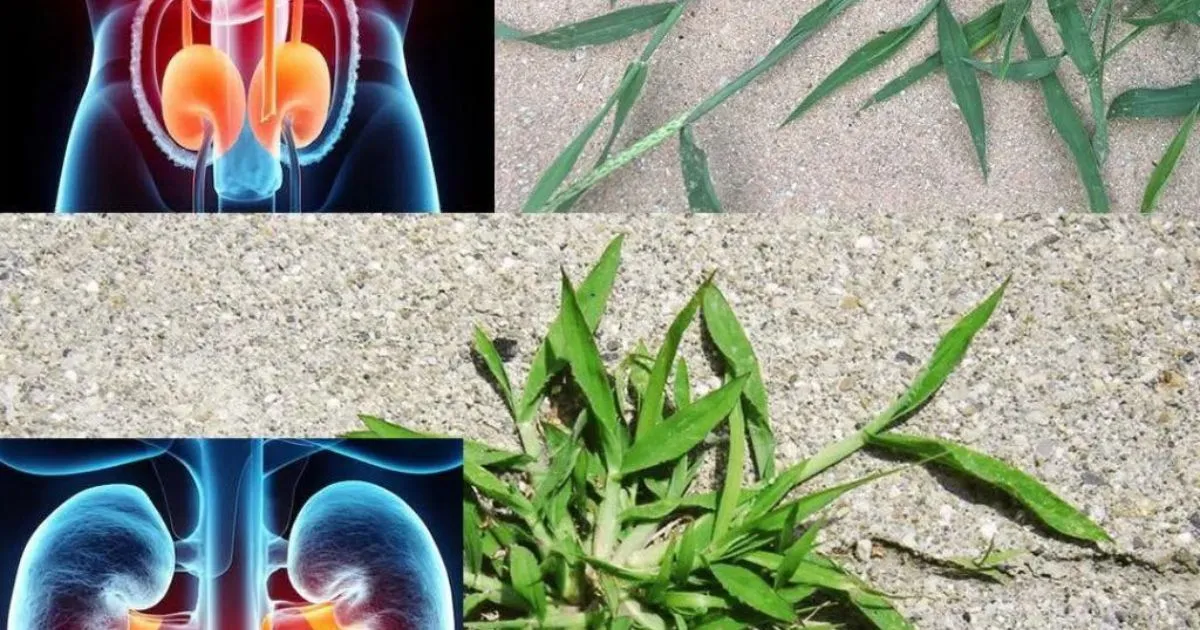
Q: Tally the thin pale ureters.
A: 2